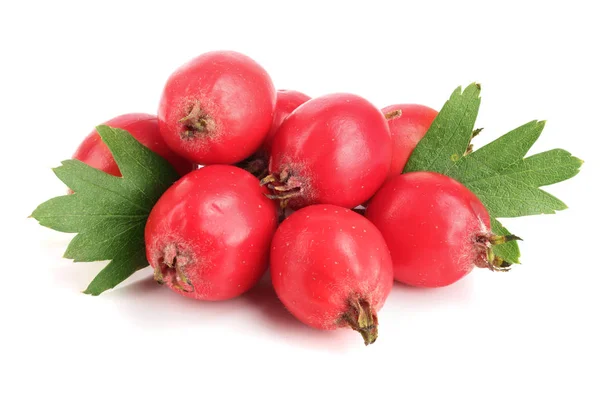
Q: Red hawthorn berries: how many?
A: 8